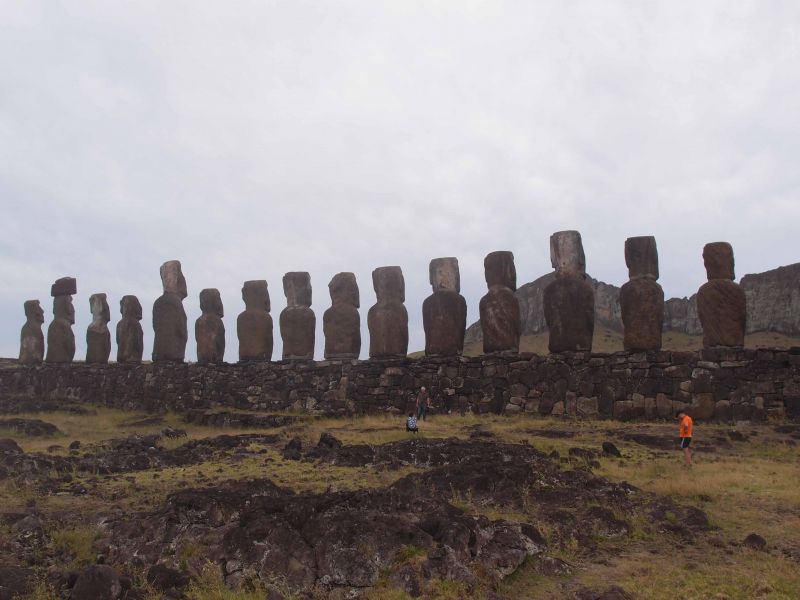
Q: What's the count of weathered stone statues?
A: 15